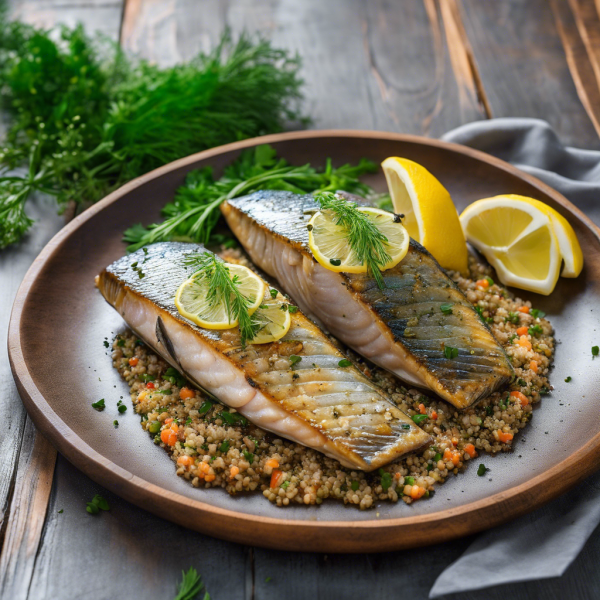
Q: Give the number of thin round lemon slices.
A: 3